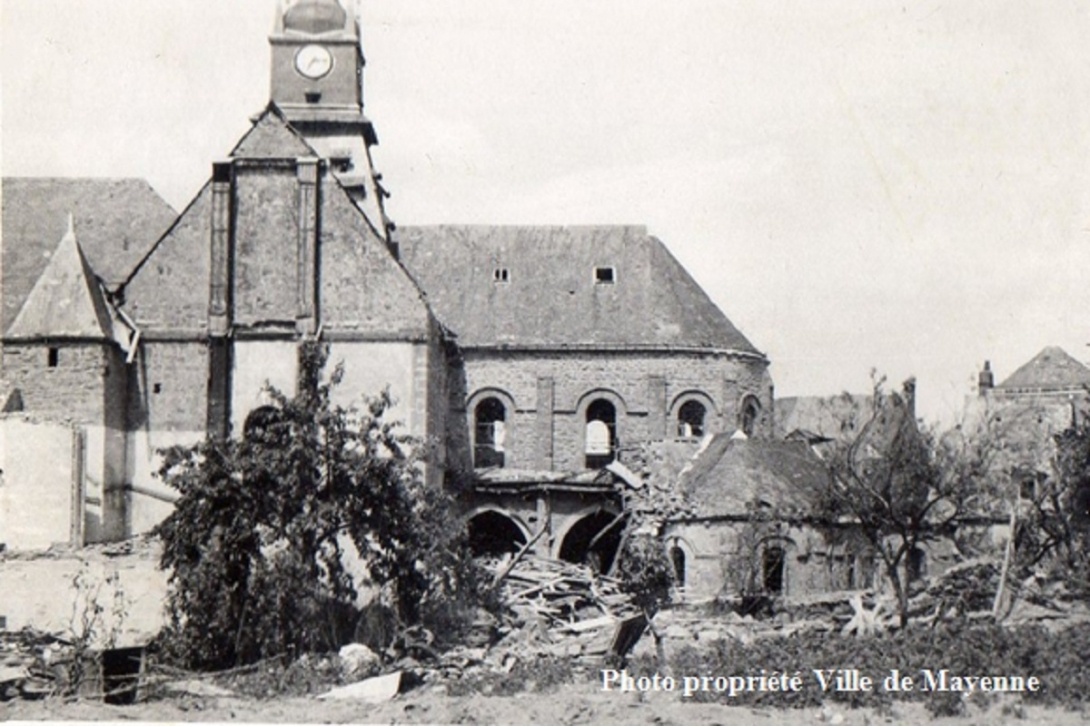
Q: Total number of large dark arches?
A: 2